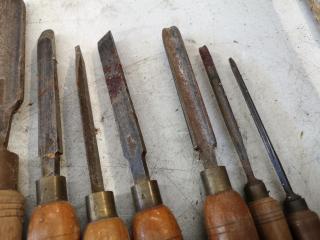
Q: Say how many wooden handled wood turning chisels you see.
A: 7